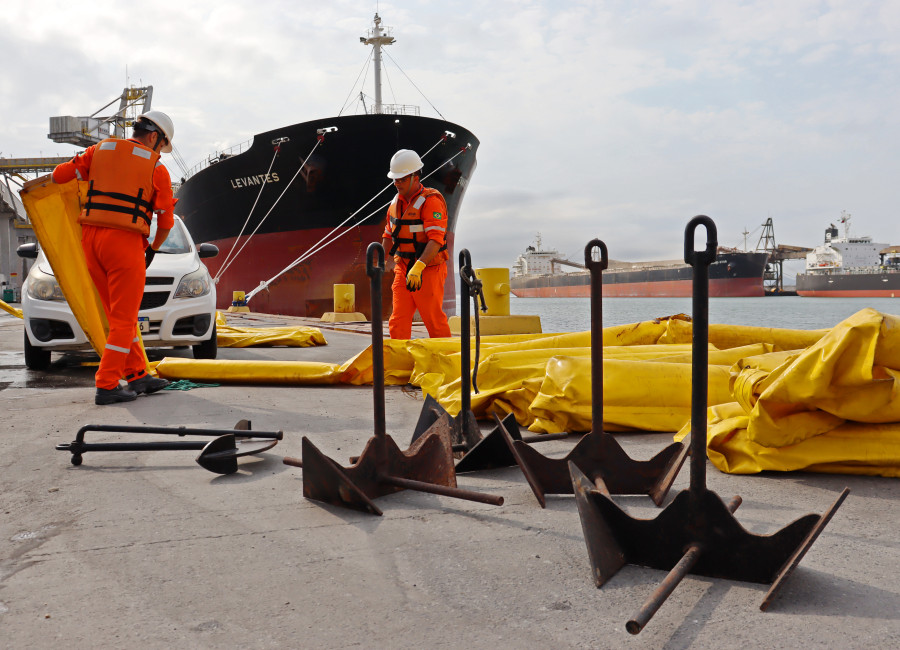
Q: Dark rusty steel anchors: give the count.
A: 5